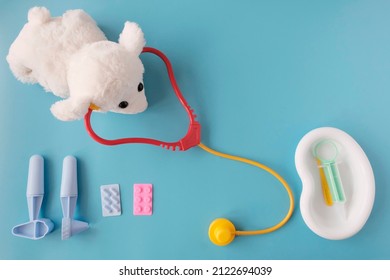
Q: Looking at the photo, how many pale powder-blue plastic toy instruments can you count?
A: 2